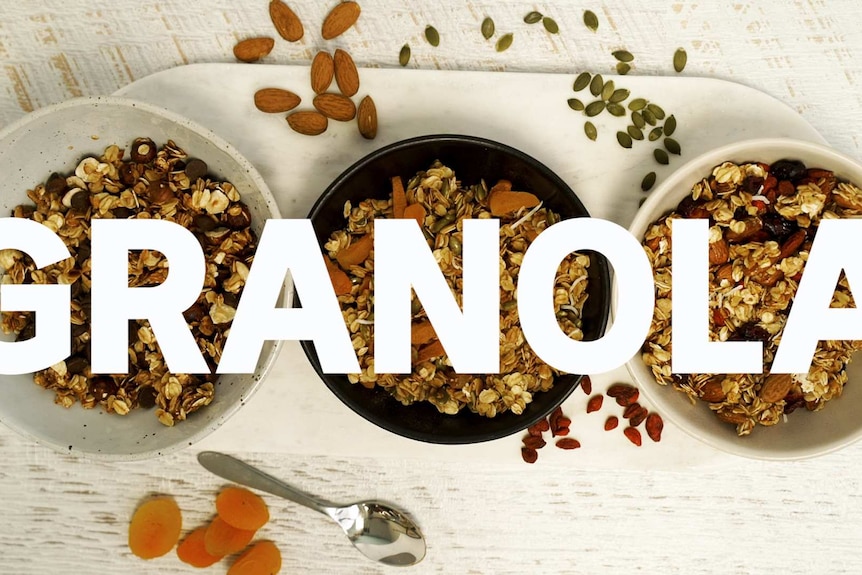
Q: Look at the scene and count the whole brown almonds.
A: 9